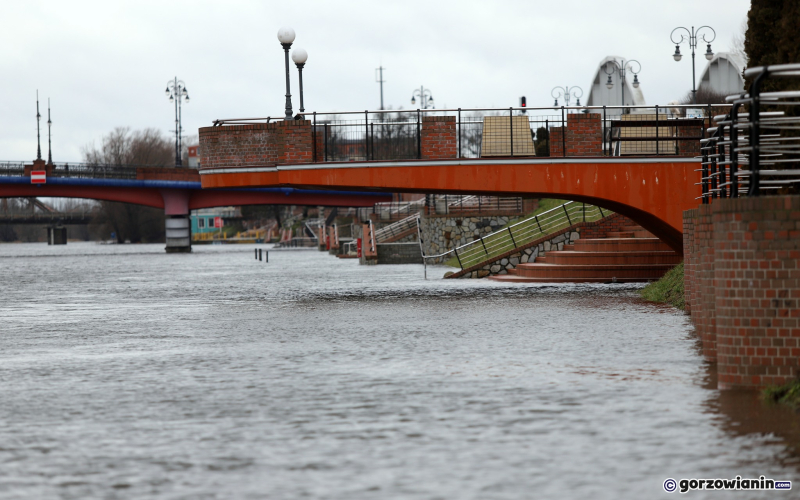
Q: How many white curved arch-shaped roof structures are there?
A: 2